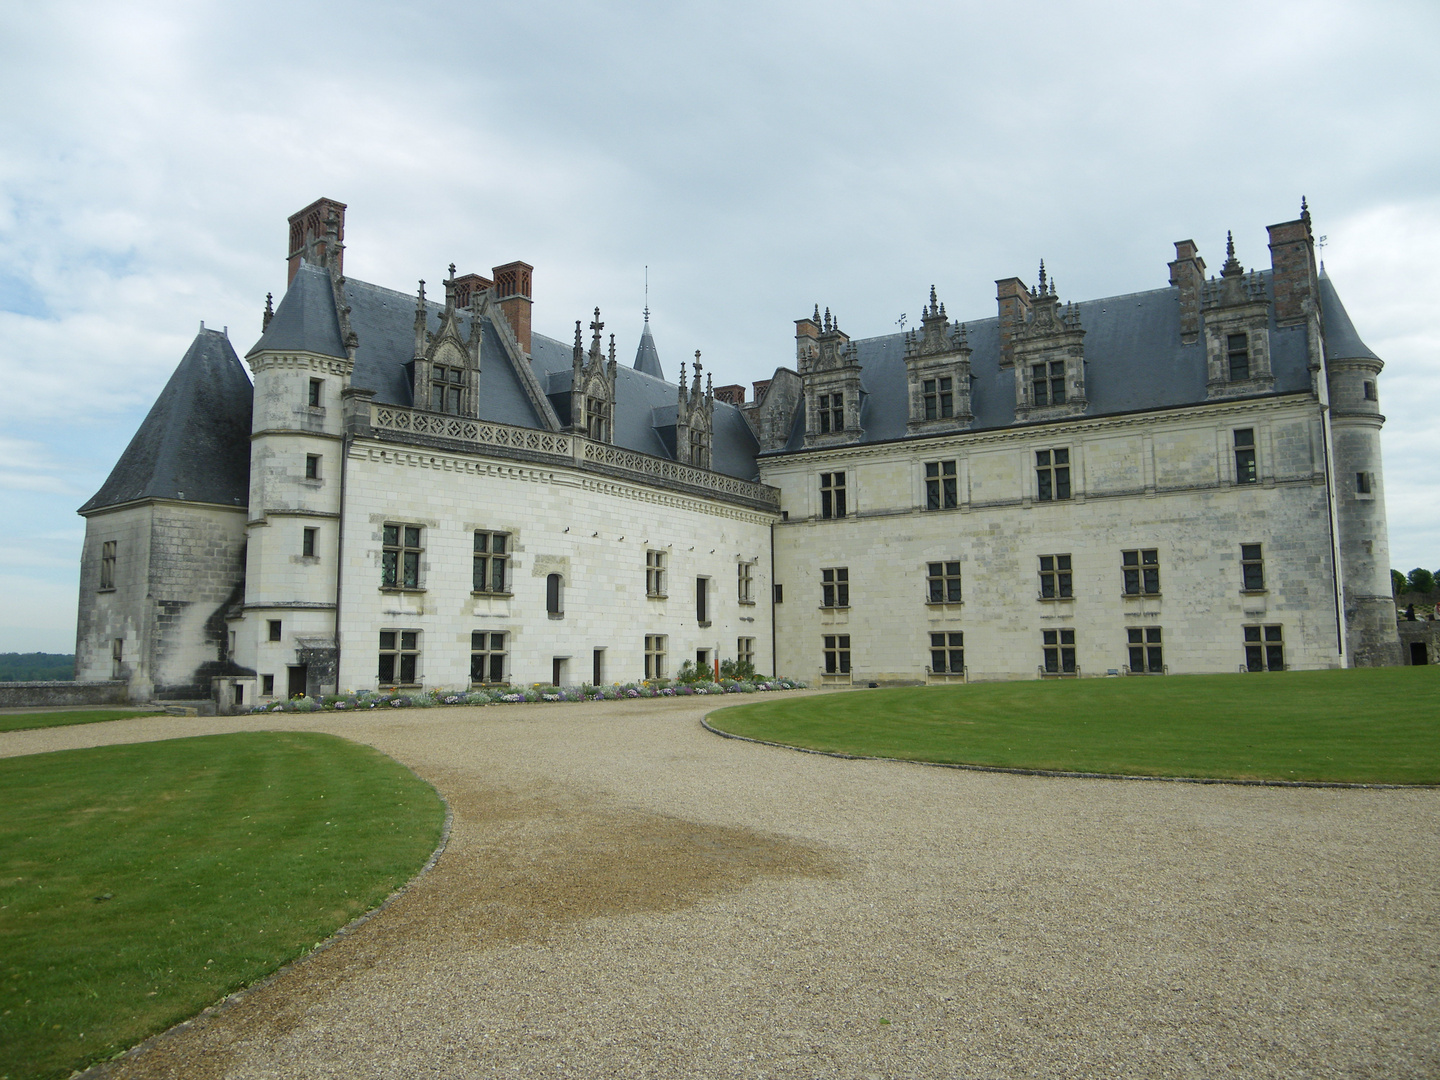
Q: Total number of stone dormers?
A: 7